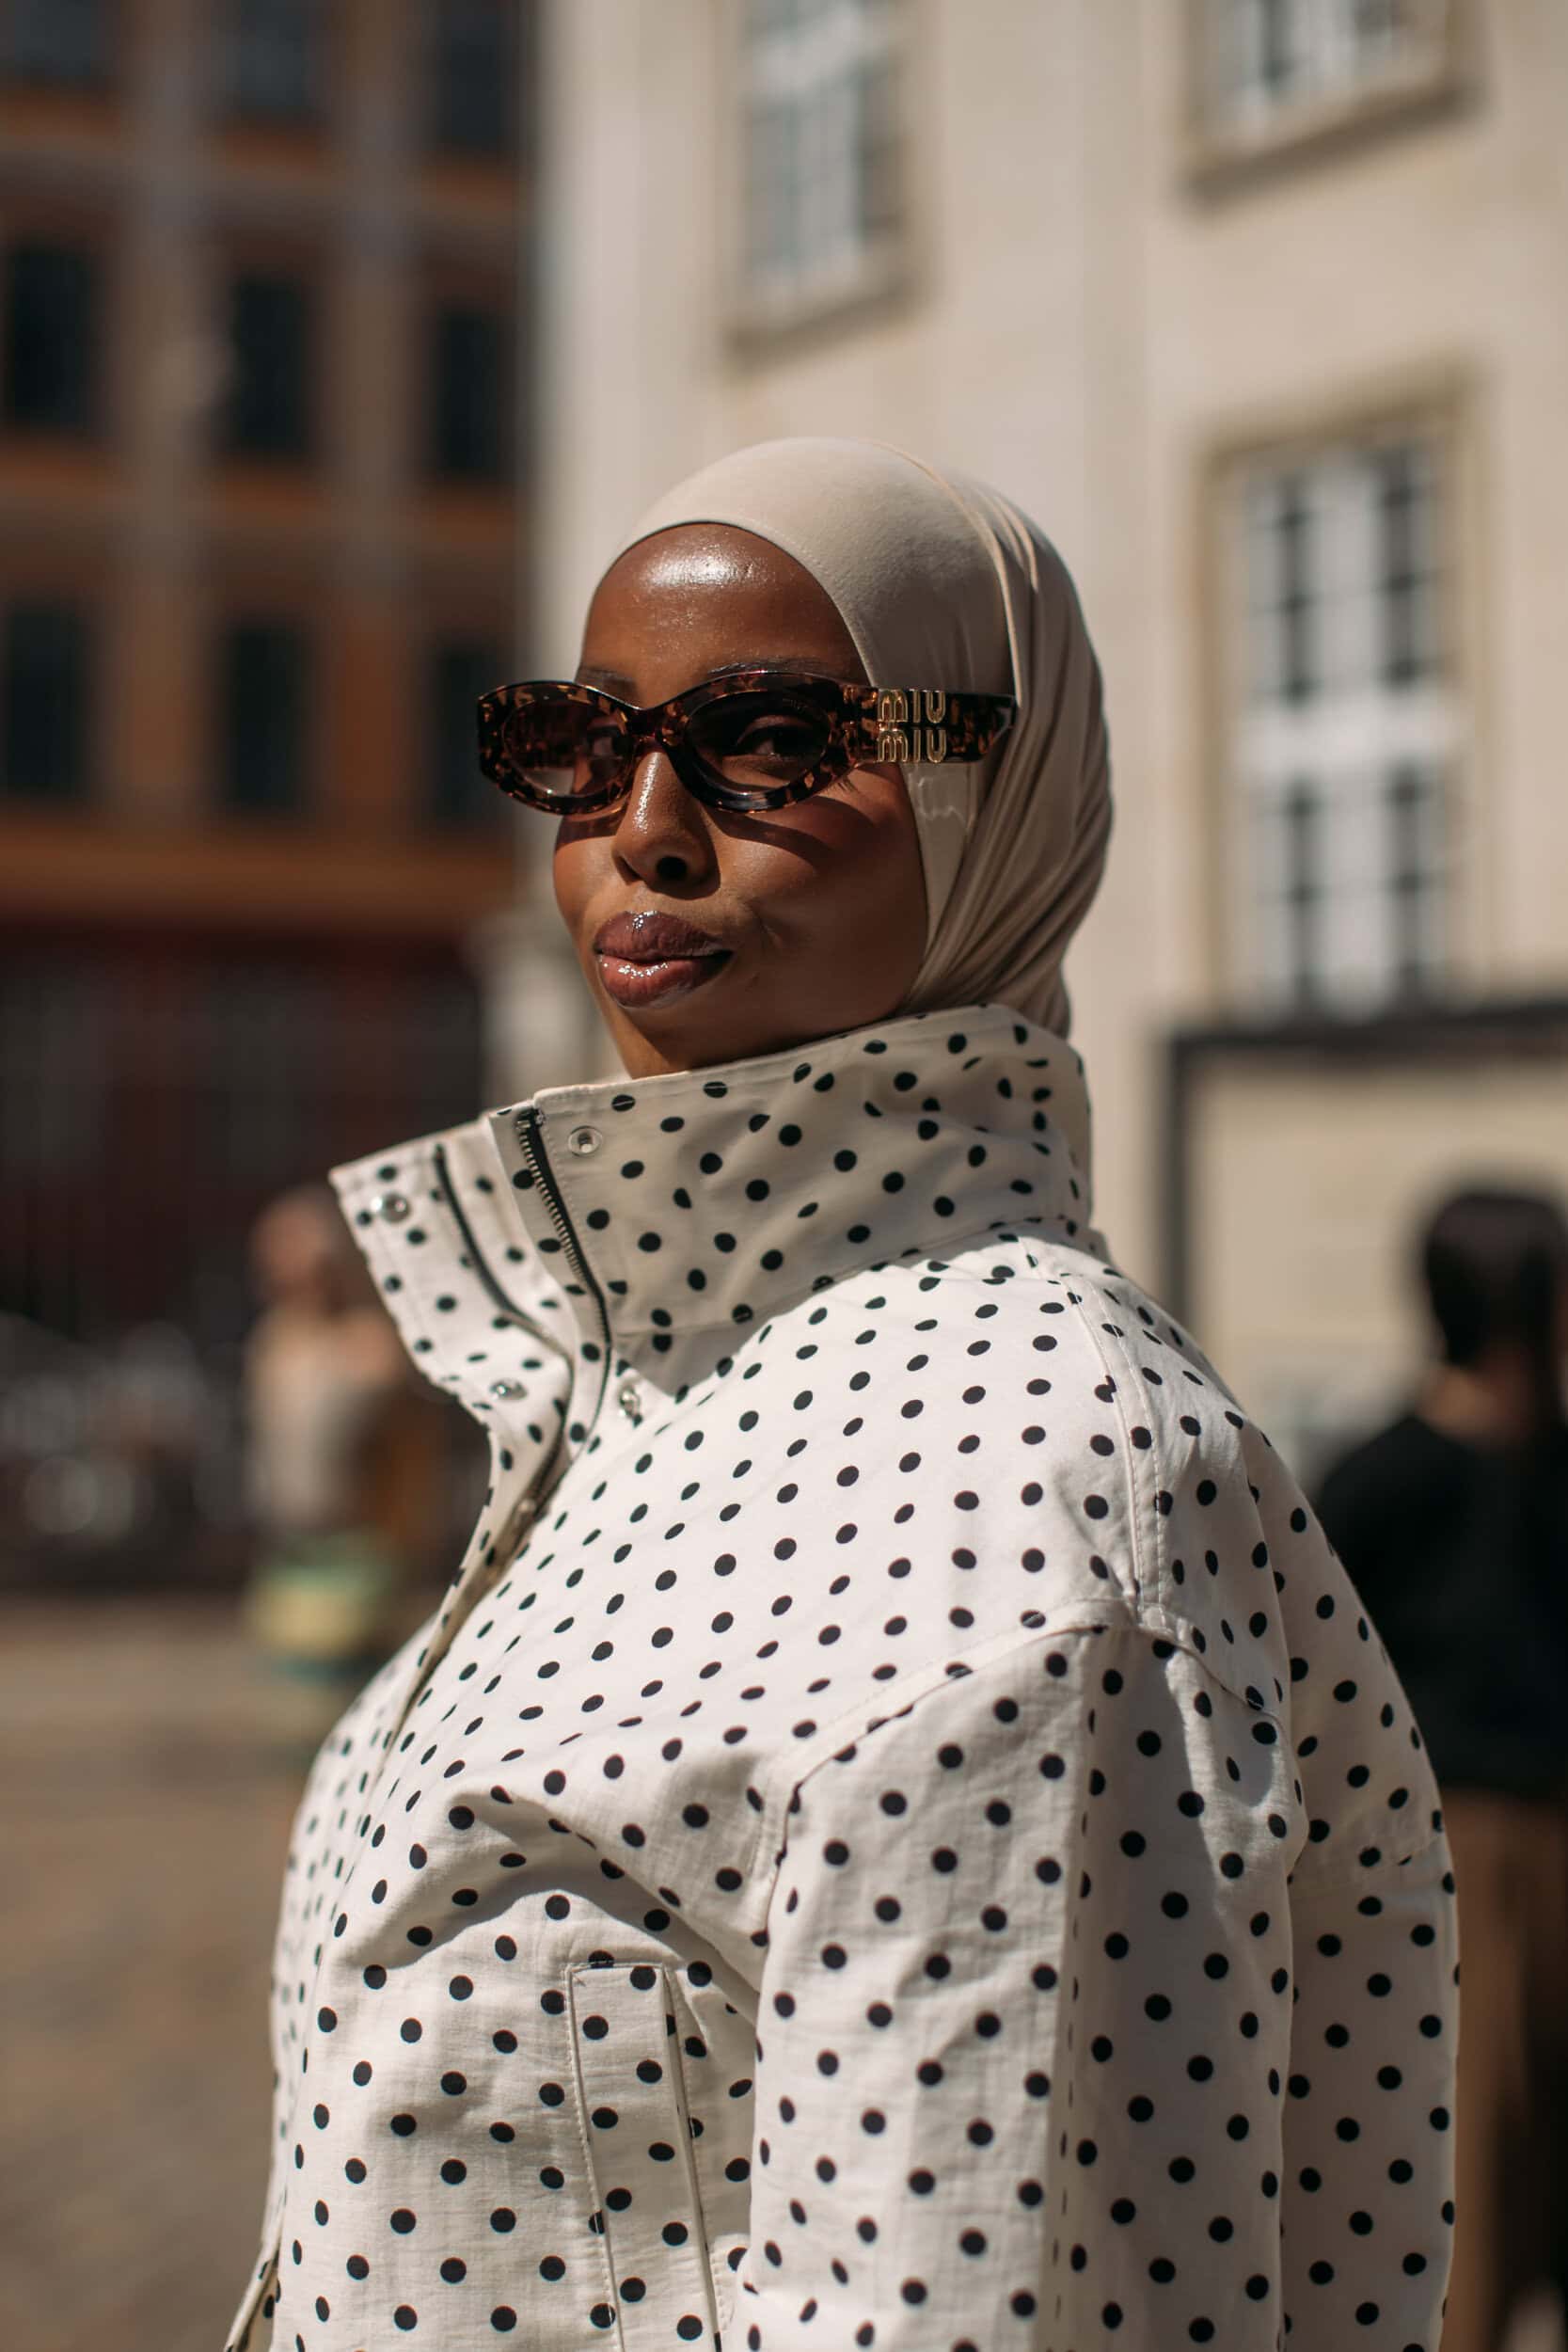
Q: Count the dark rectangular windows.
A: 9